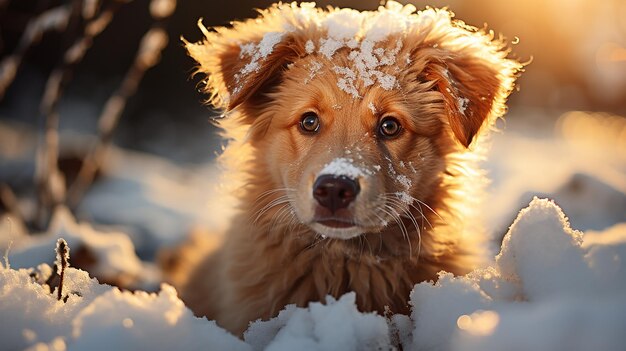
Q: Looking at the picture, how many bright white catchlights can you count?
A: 2